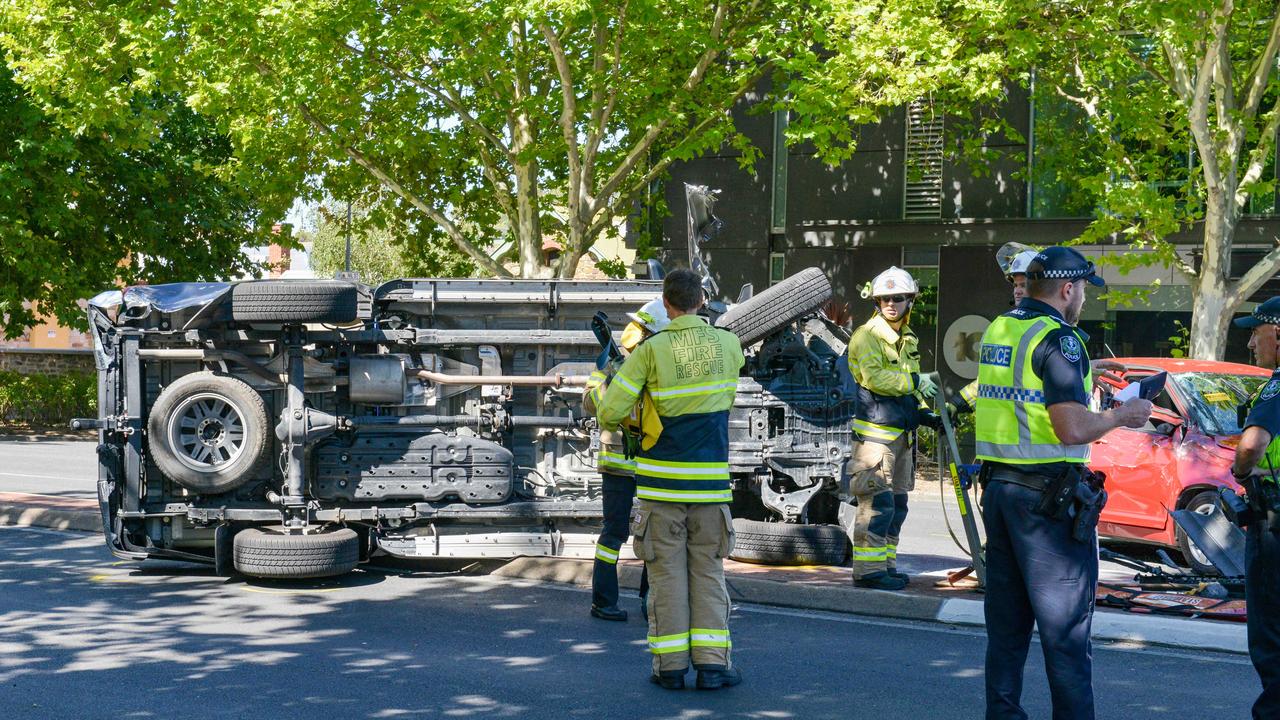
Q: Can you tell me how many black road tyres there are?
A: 6